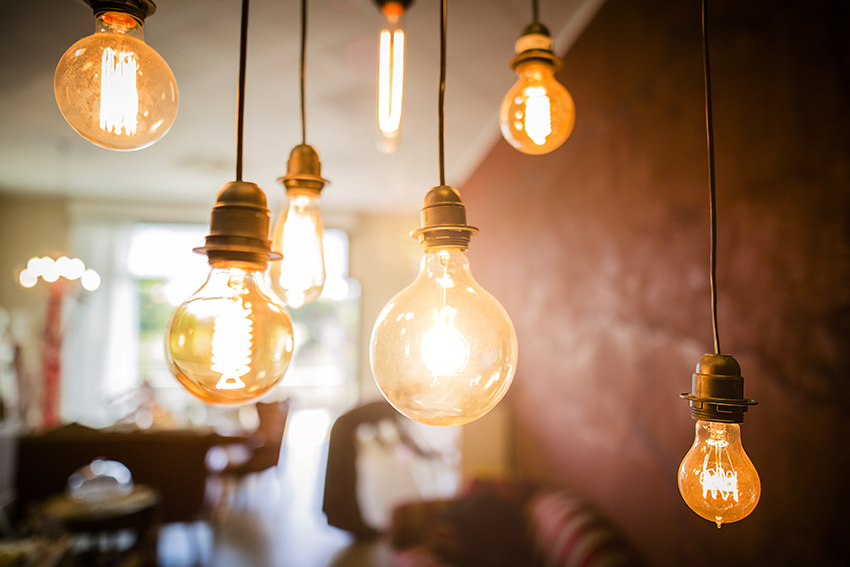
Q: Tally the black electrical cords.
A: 5